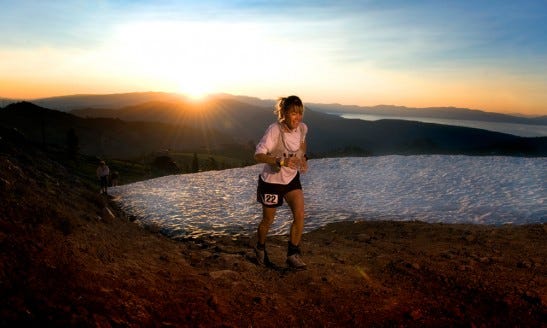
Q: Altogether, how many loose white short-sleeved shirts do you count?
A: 1